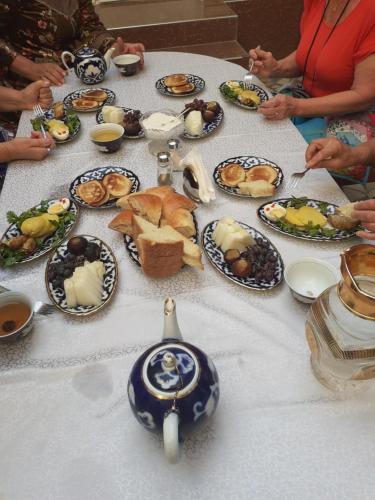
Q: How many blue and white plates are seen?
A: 13